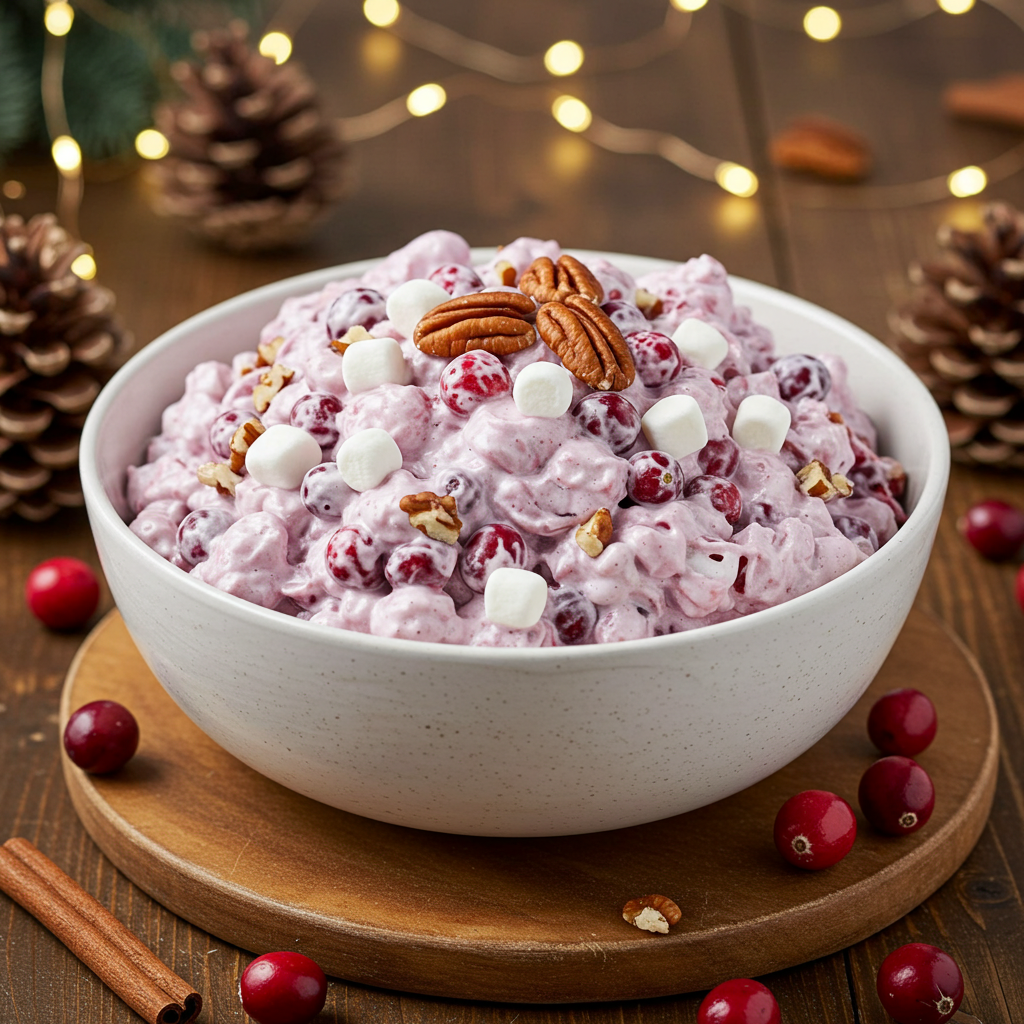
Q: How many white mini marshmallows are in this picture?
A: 9